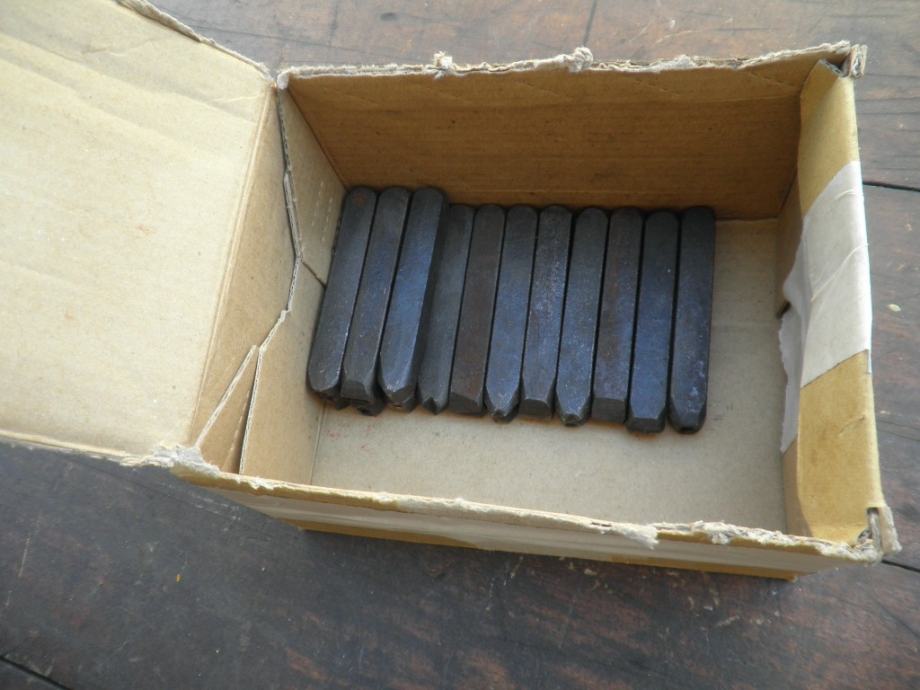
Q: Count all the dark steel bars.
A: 11